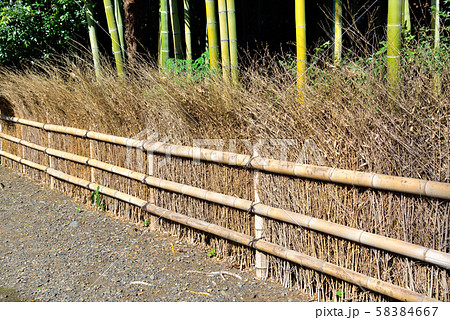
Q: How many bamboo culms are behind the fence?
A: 14